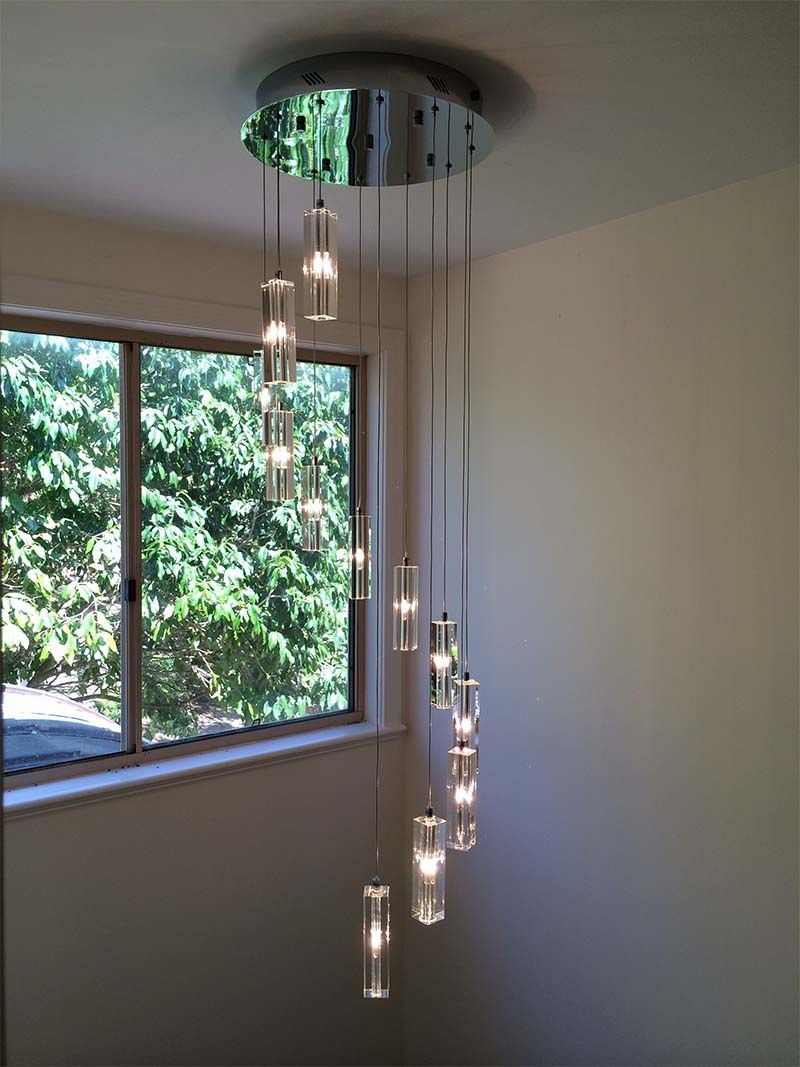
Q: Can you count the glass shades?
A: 12